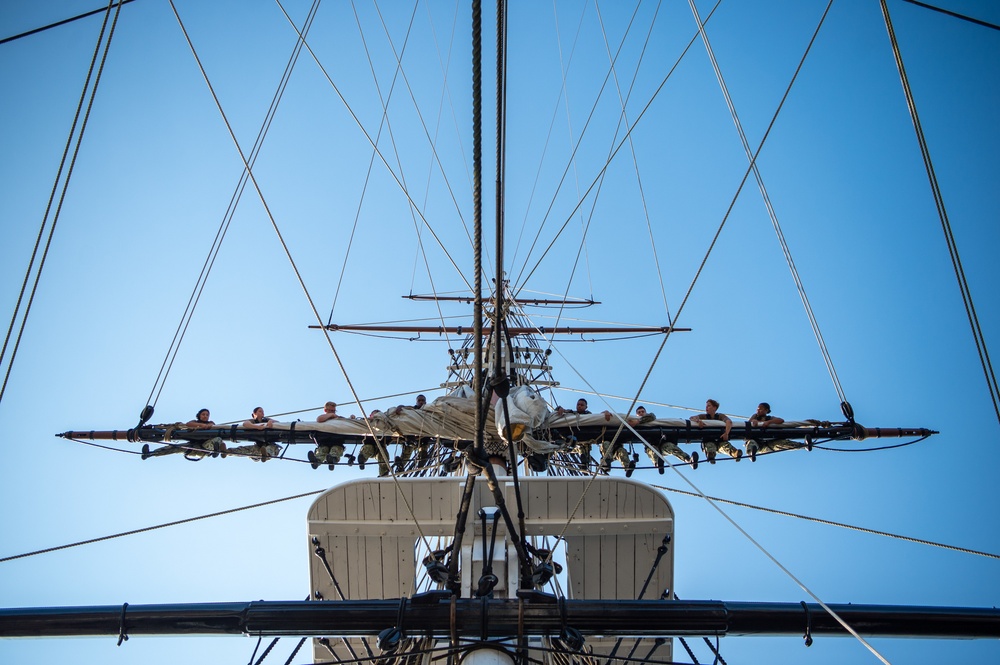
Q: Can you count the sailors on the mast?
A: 10